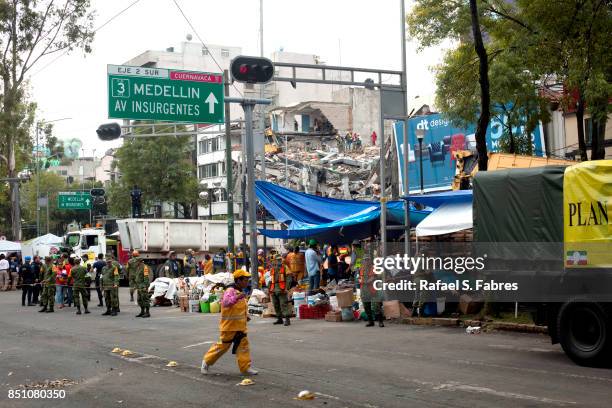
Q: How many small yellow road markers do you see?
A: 5